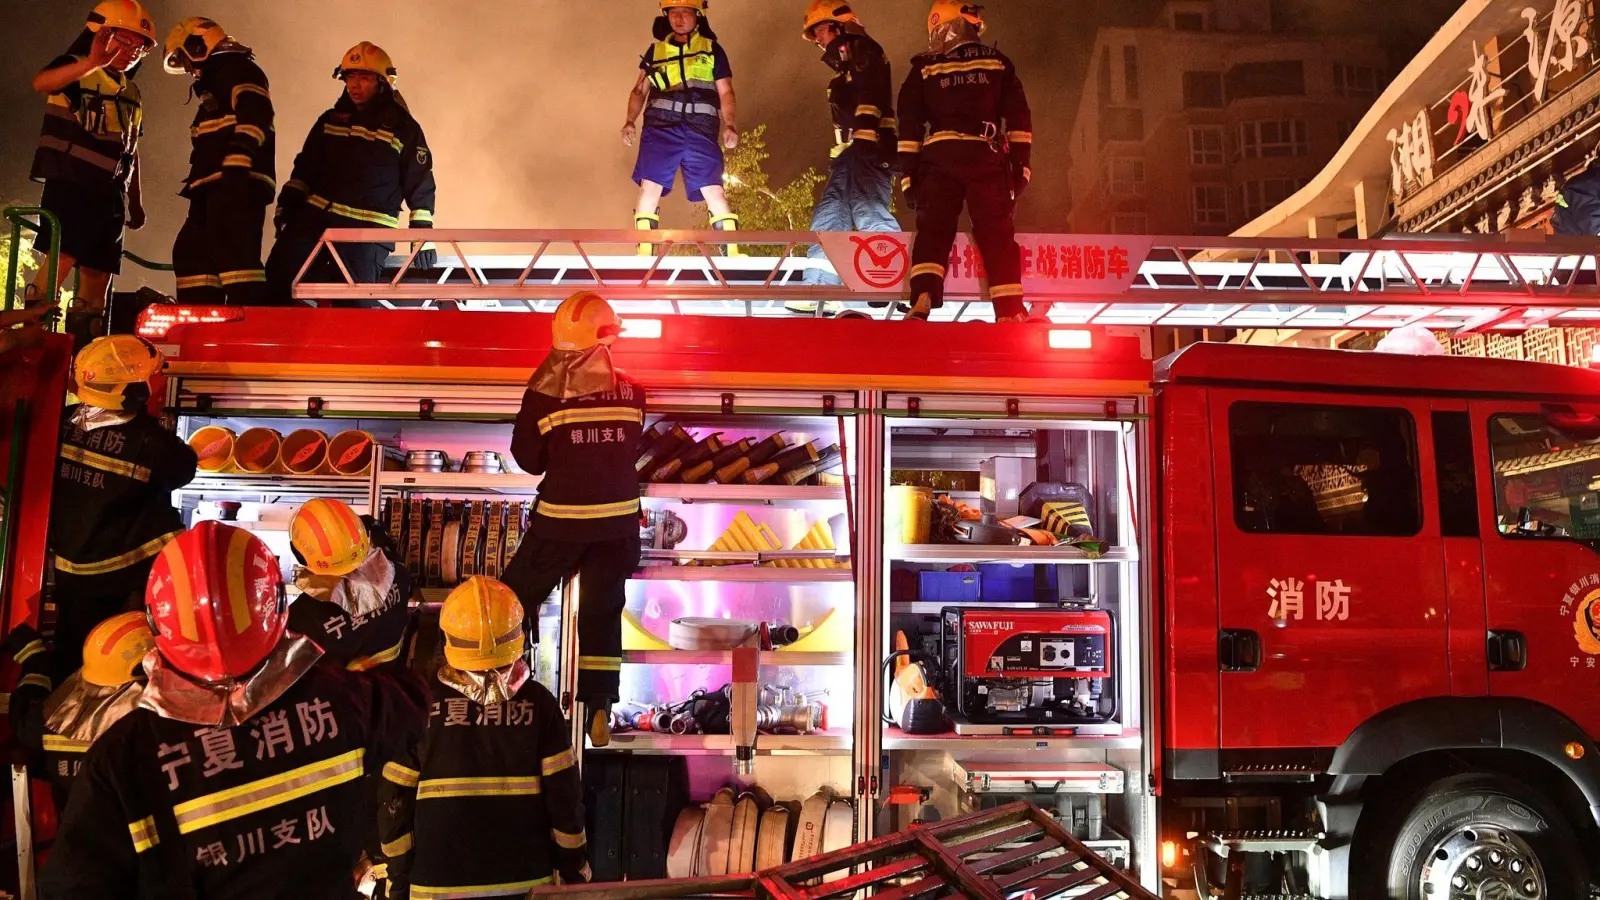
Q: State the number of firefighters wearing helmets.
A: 12